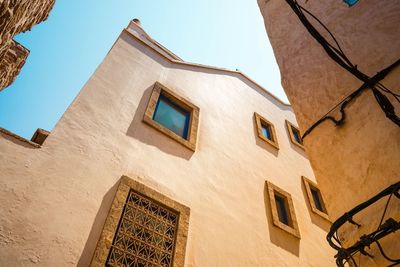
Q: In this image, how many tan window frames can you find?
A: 6